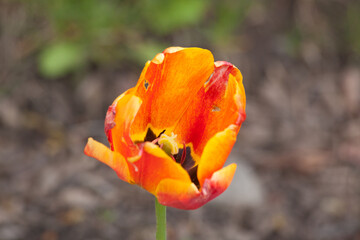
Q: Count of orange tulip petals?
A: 6